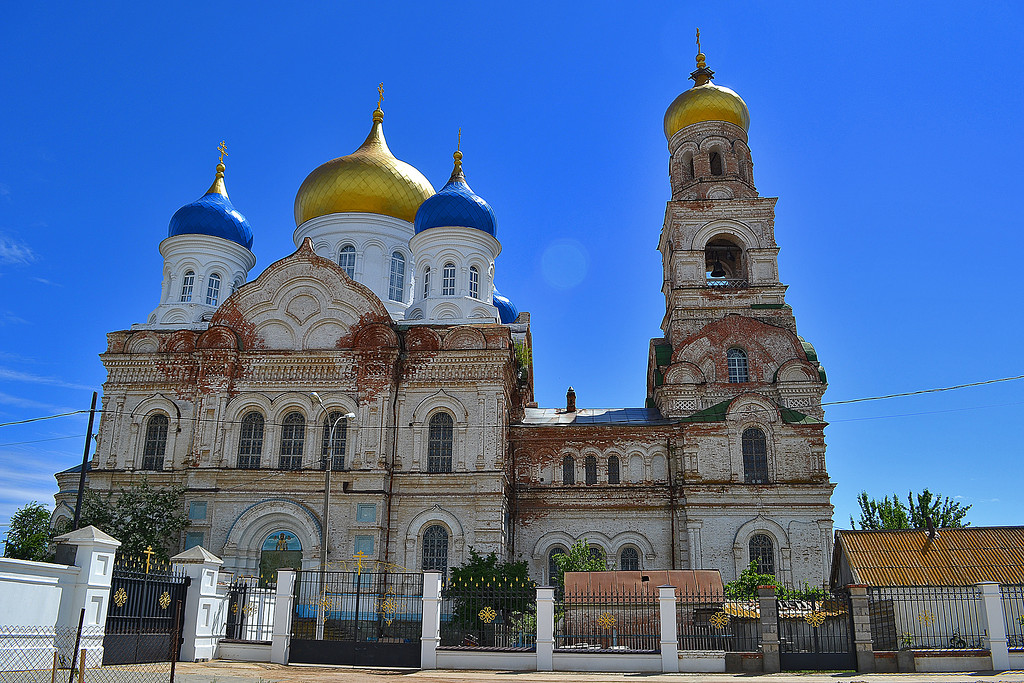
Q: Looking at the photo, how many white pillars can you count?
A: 7